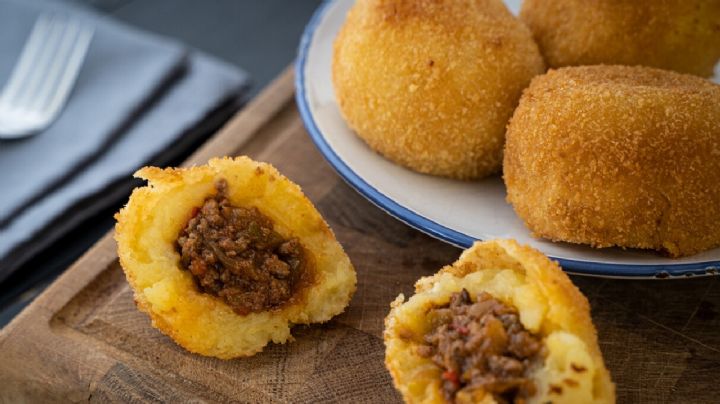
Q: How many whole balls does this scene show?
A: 3